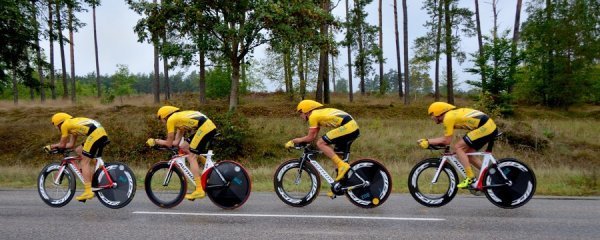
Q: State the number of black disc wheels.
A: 4